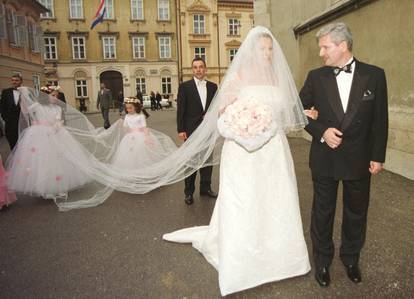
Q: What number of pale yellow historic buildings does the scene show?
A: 2